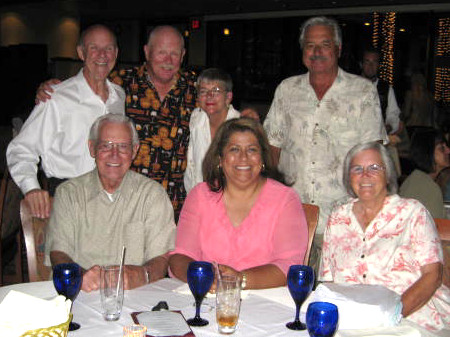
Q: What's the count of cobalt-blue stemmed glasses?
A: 4